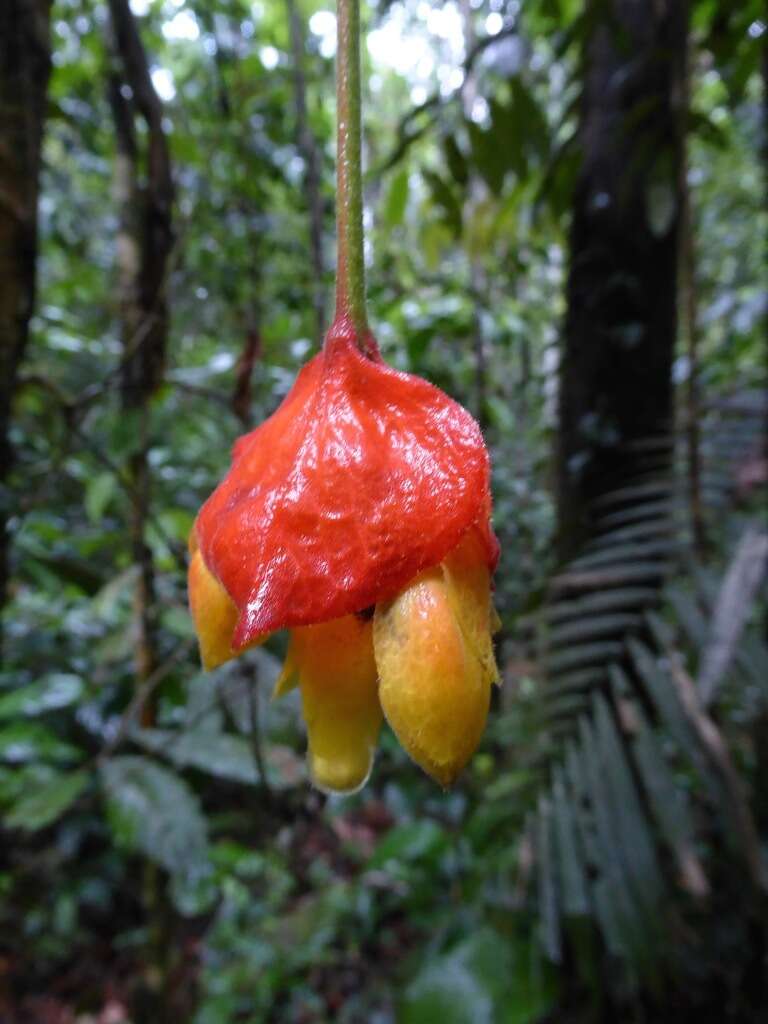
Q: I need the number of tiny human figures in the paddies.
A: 0